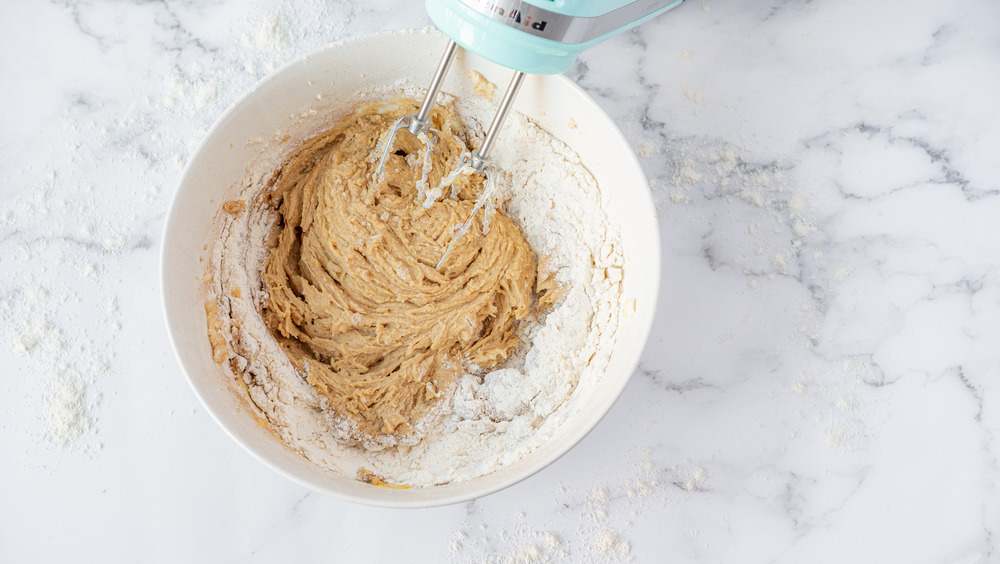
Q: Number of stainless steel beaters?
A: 2